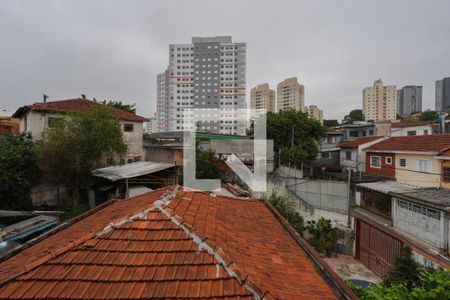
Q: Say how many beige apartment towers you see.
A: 4